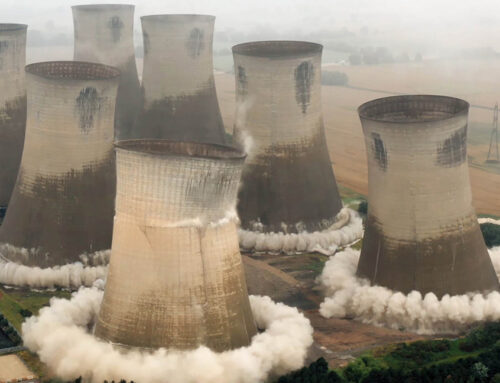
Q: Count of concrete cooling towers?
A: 7